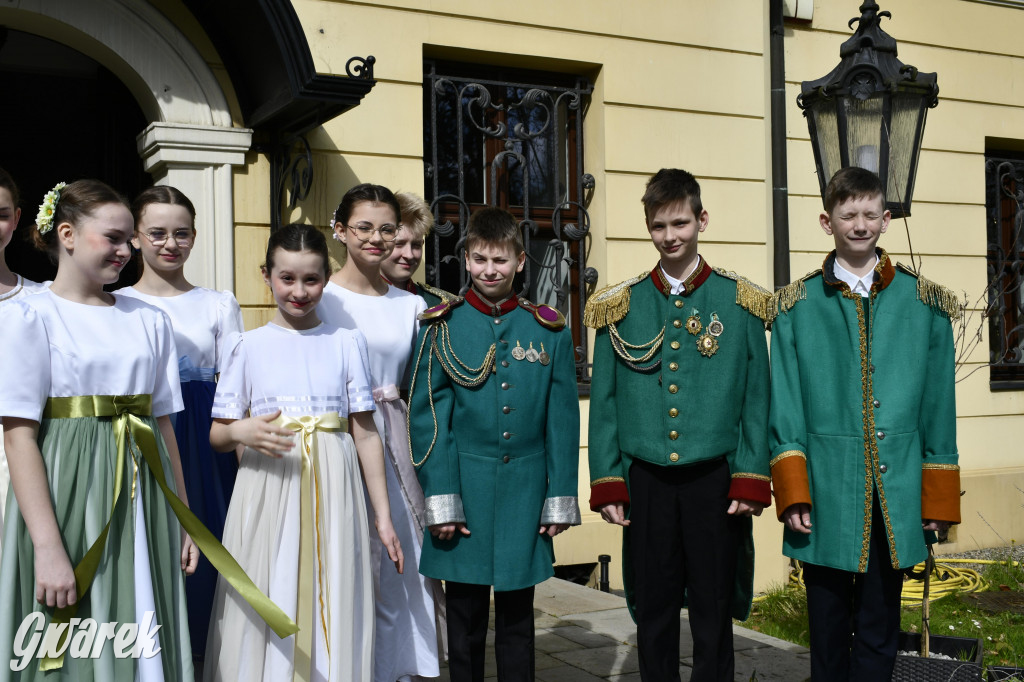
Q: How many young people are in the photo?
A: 9